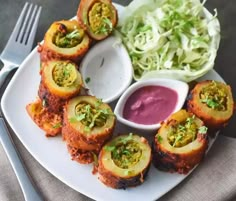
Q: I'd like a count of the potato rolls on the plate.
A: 7